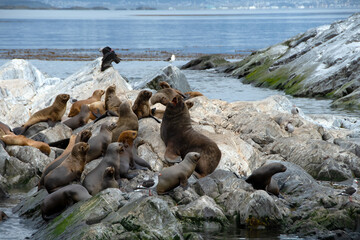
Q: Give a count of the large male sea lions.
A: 1